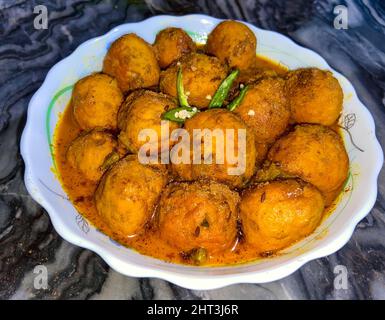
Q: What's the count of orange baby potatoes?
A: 14